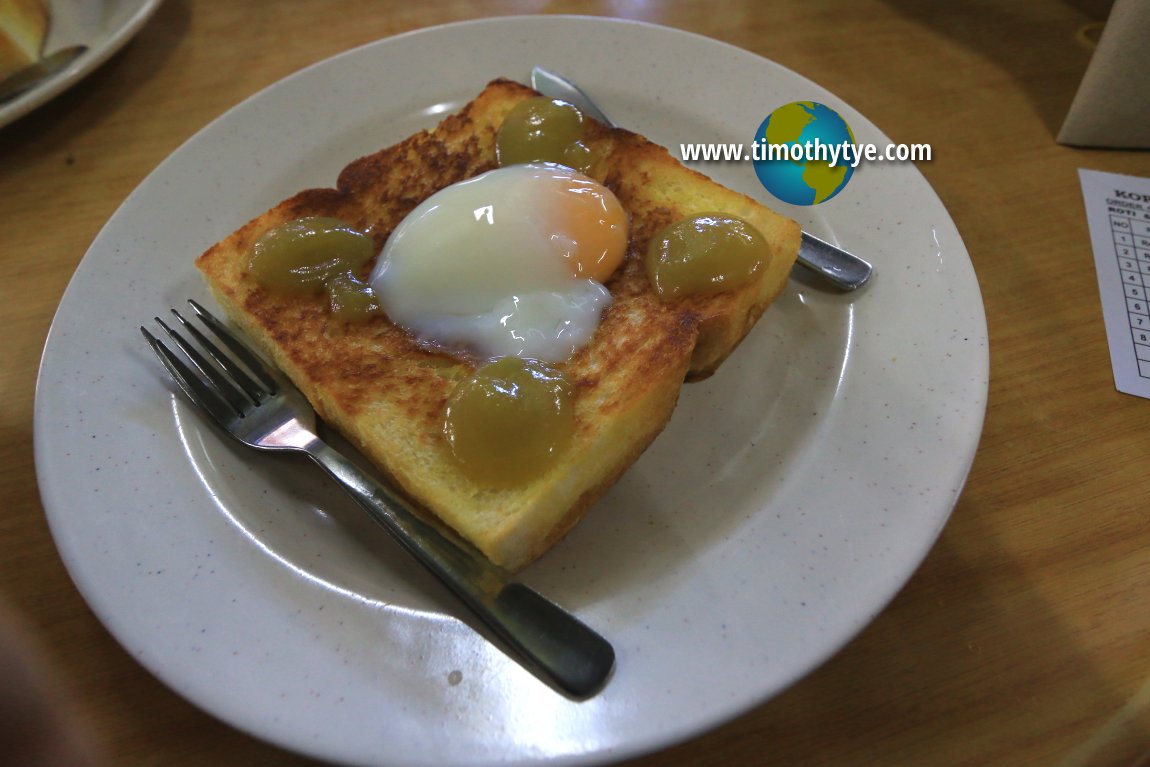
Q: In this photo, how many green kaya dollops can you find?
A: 4